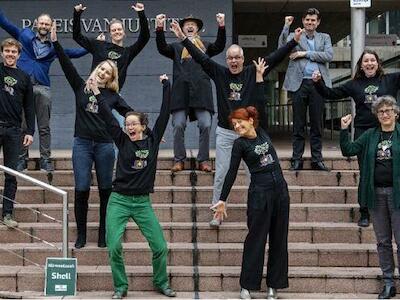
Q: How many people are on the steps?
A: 11